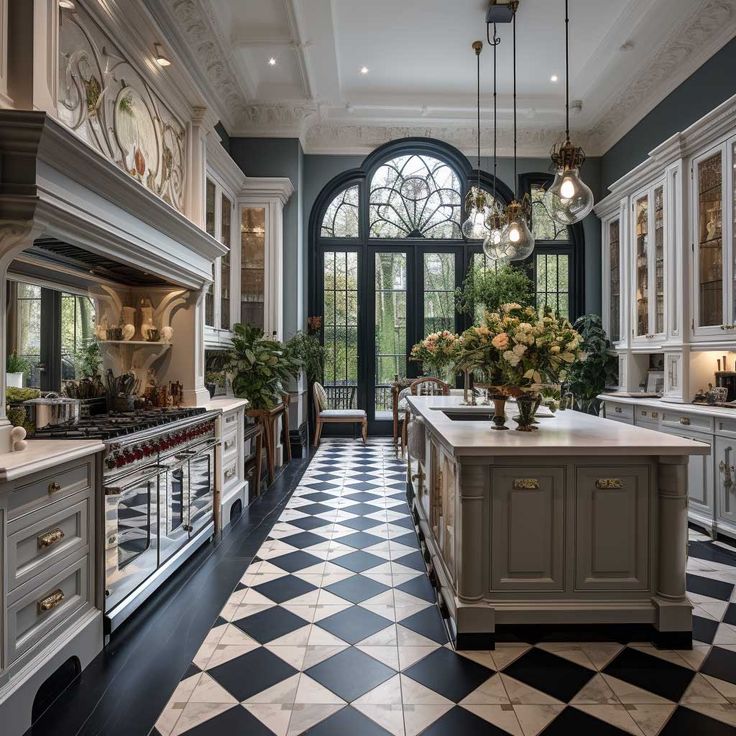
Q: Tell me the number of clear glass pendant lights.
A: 4